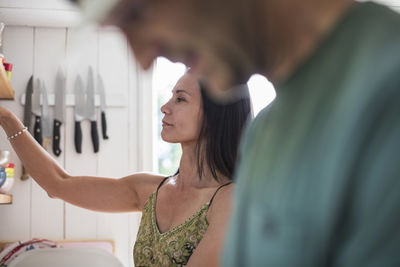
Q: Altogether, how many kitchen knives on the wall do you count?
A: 7